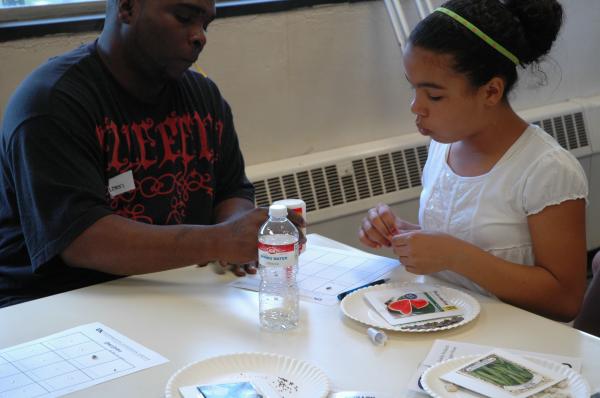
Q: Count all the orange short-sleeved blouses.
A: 0